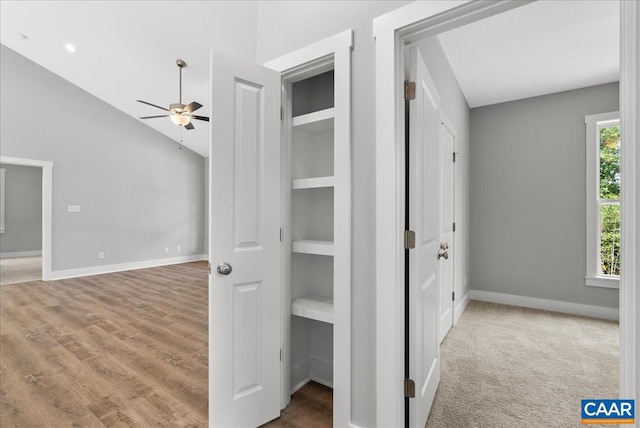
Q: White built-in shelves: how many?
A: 4